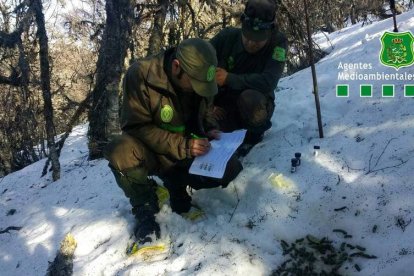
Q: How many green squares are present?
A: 4